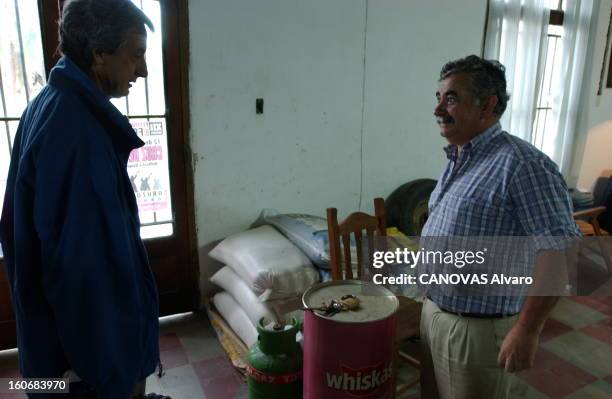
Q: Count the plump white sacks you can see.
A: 3